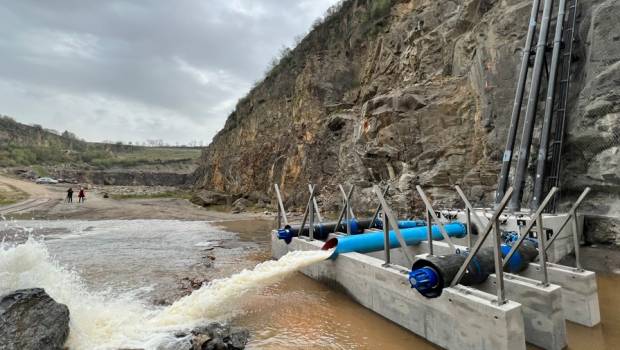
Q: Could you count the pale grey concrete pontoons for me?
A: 3